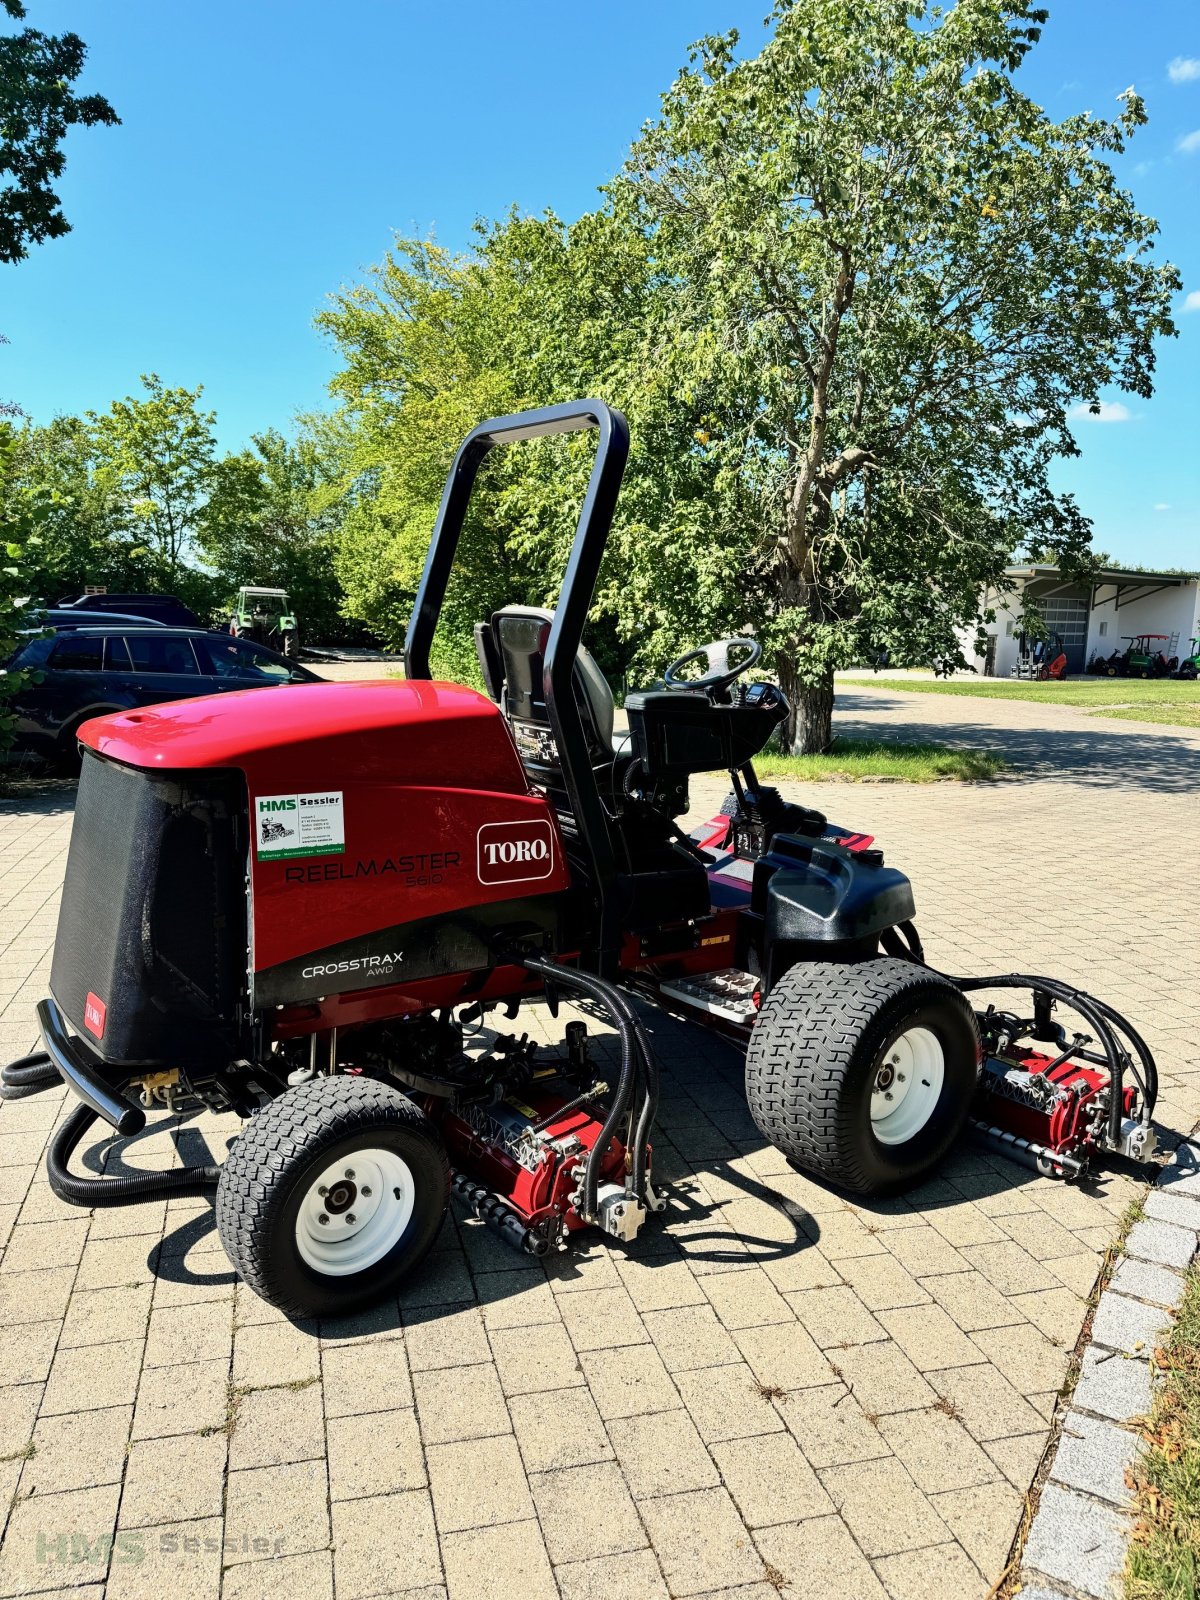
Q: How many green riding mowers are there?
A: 2